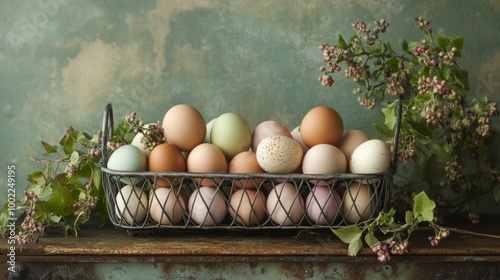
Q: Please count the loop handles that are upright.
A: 2